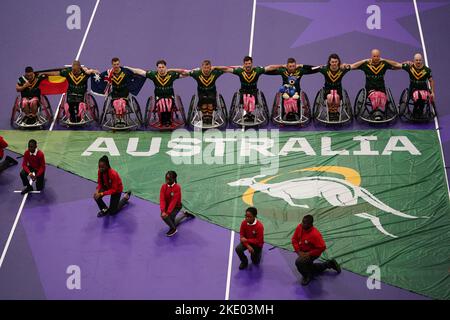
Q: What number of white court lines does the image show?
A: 3